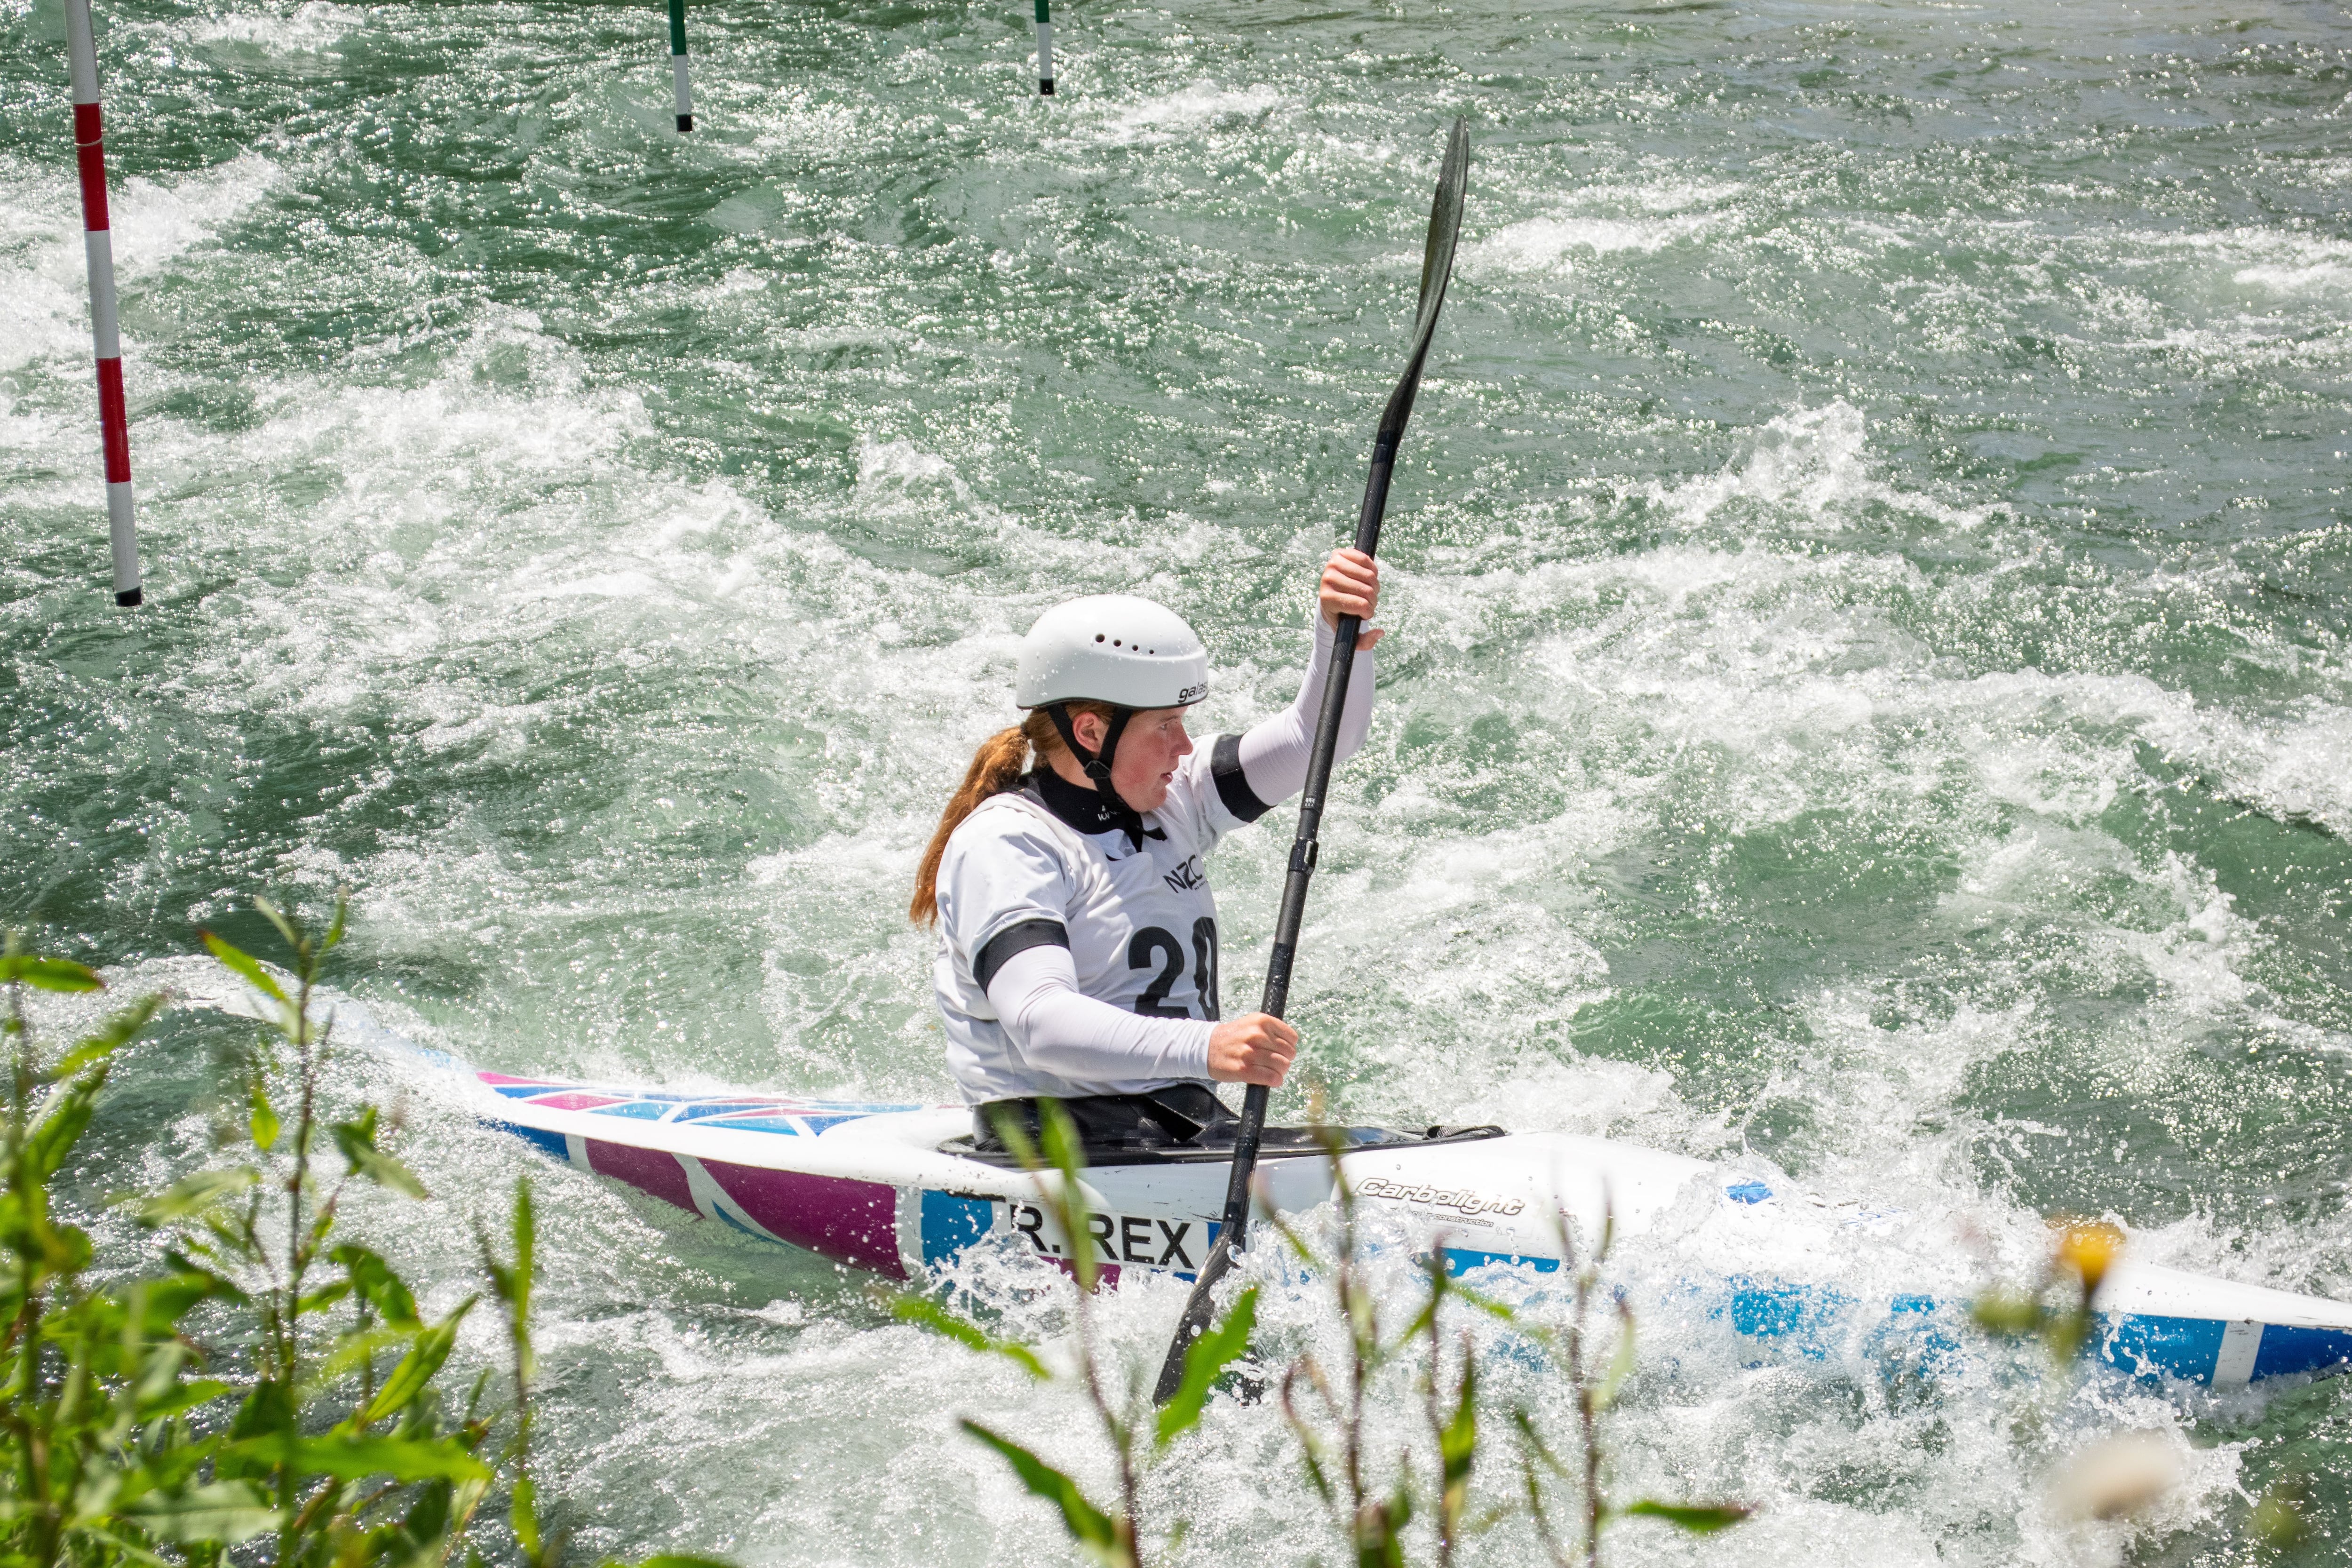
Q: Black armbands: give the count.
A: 2